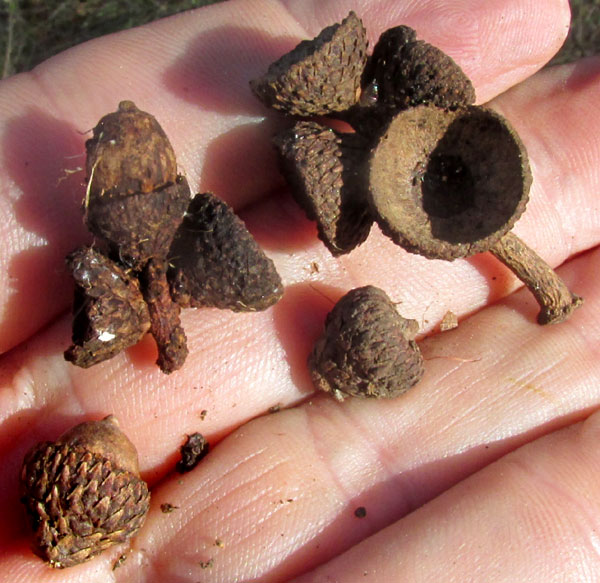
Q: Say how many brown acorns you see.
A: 9